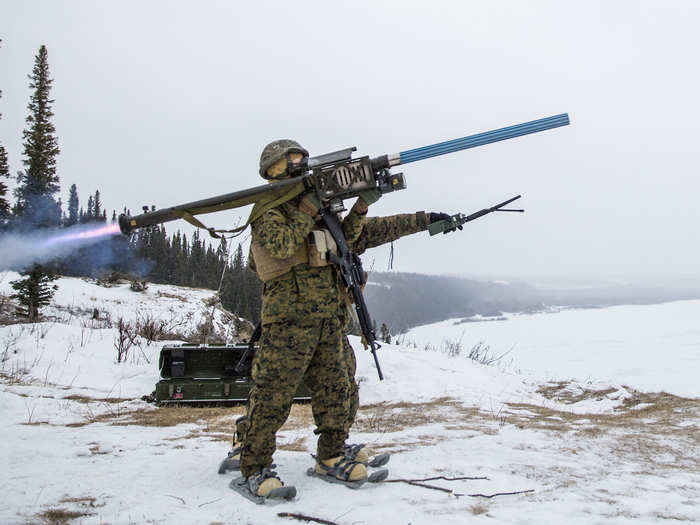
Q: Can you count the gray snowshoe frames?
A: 4